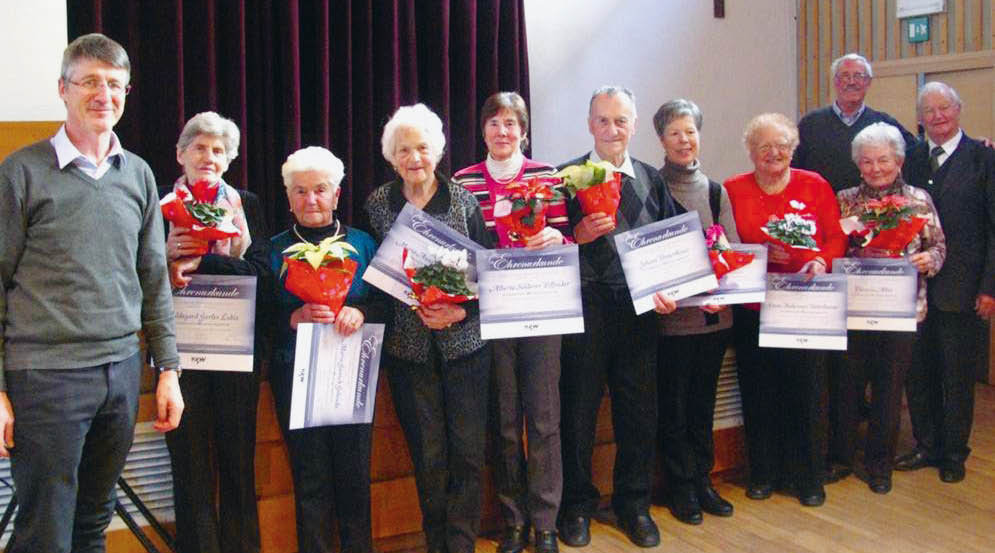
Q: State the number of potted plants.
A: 8